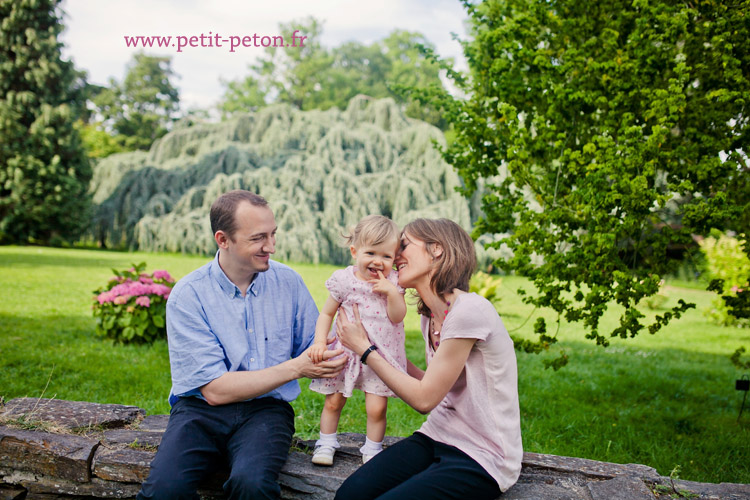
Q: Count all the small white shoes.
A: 2